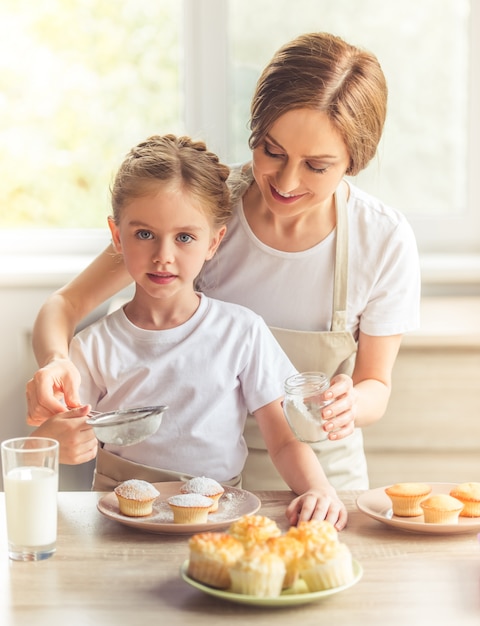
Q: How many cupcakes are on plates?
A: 12